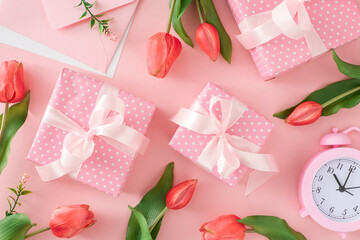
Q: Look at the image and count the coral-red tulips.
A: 7